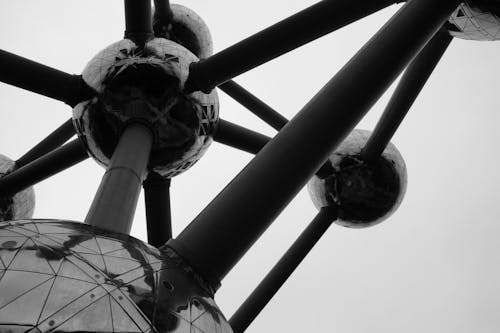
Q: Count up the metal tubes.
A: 13